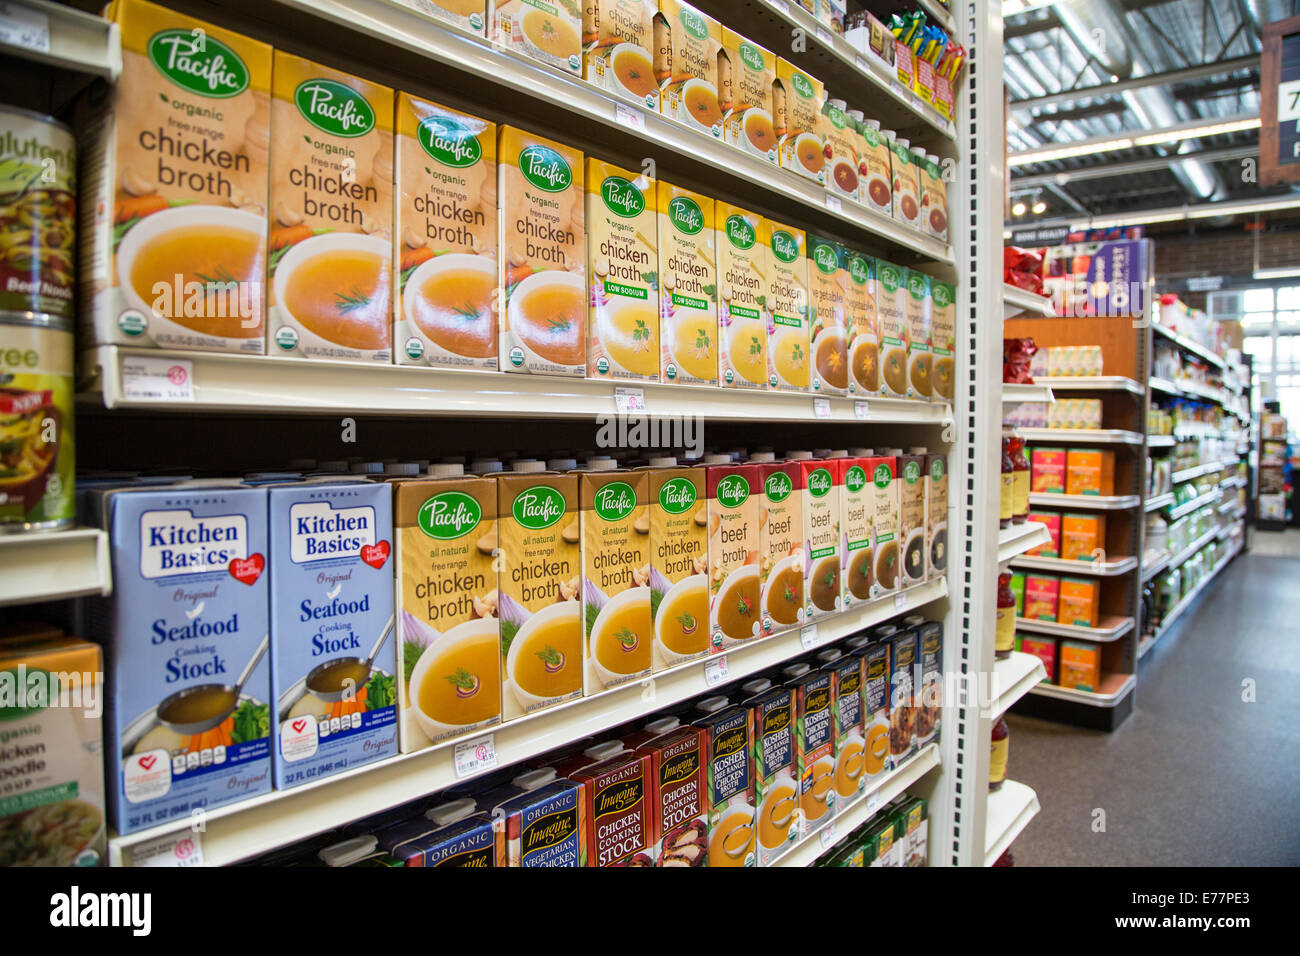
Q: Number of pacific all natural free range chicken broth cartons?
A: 4